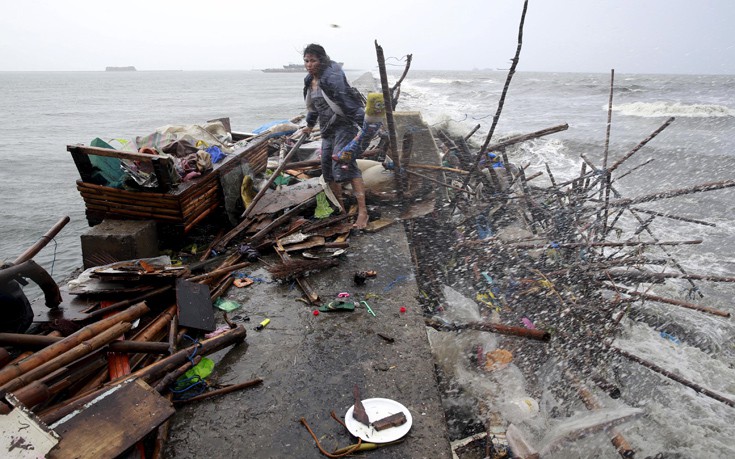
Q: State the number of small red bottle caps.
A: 2